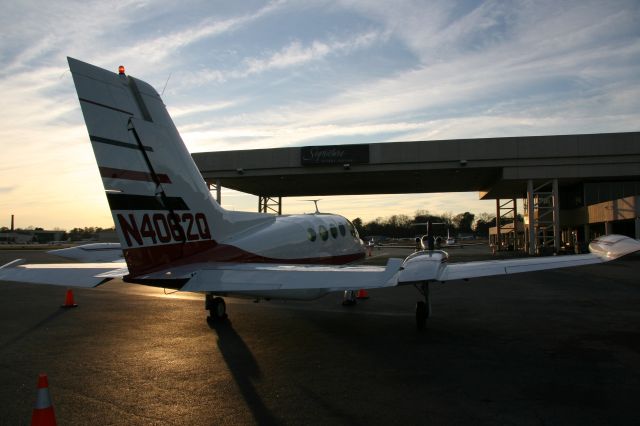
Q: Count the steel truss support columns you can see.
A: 4